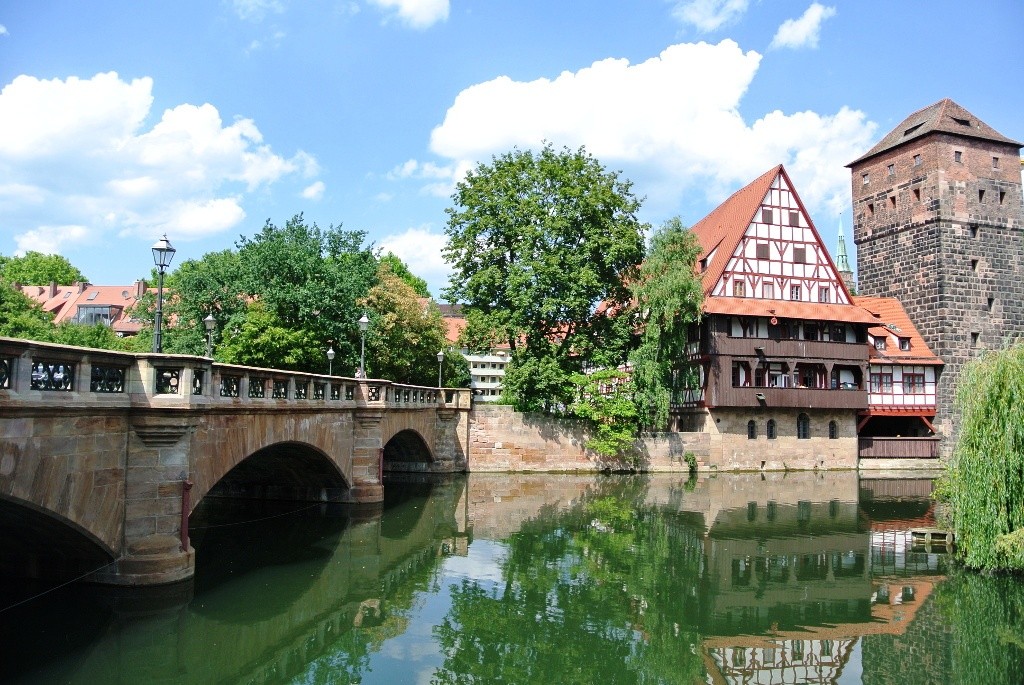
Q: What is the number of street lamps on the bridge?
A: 5